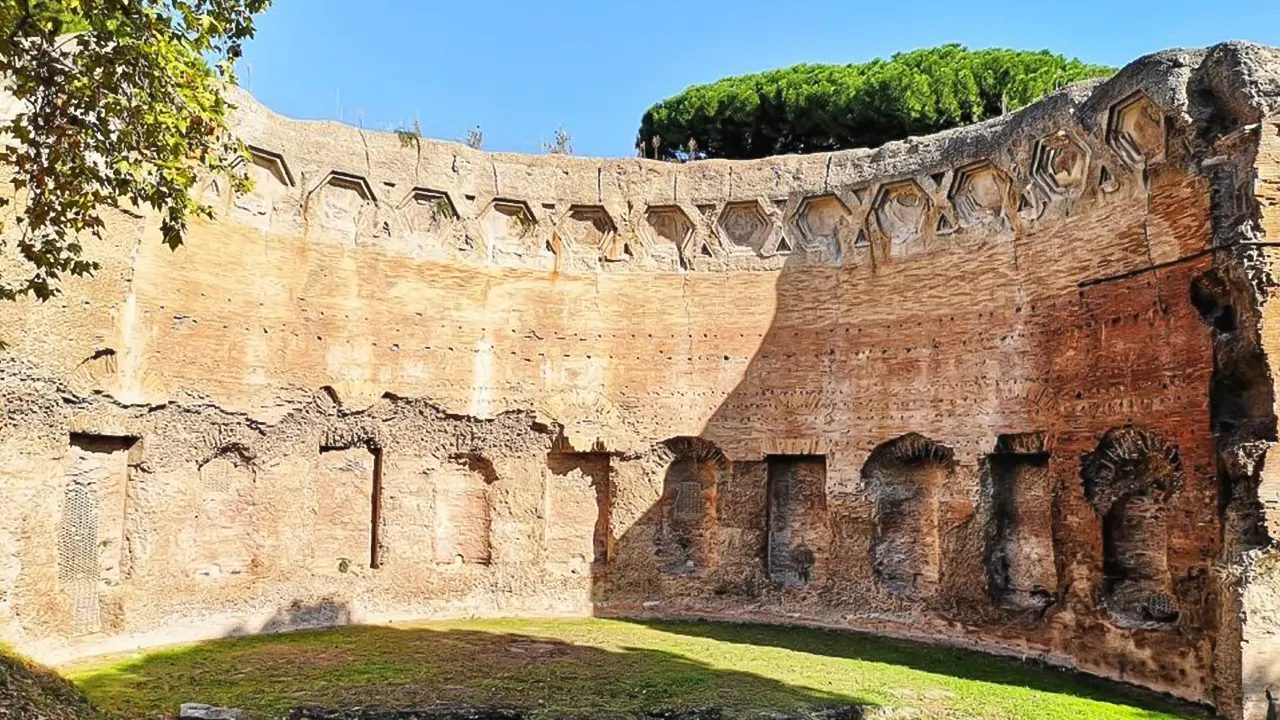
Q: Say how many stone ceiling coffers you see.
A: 12